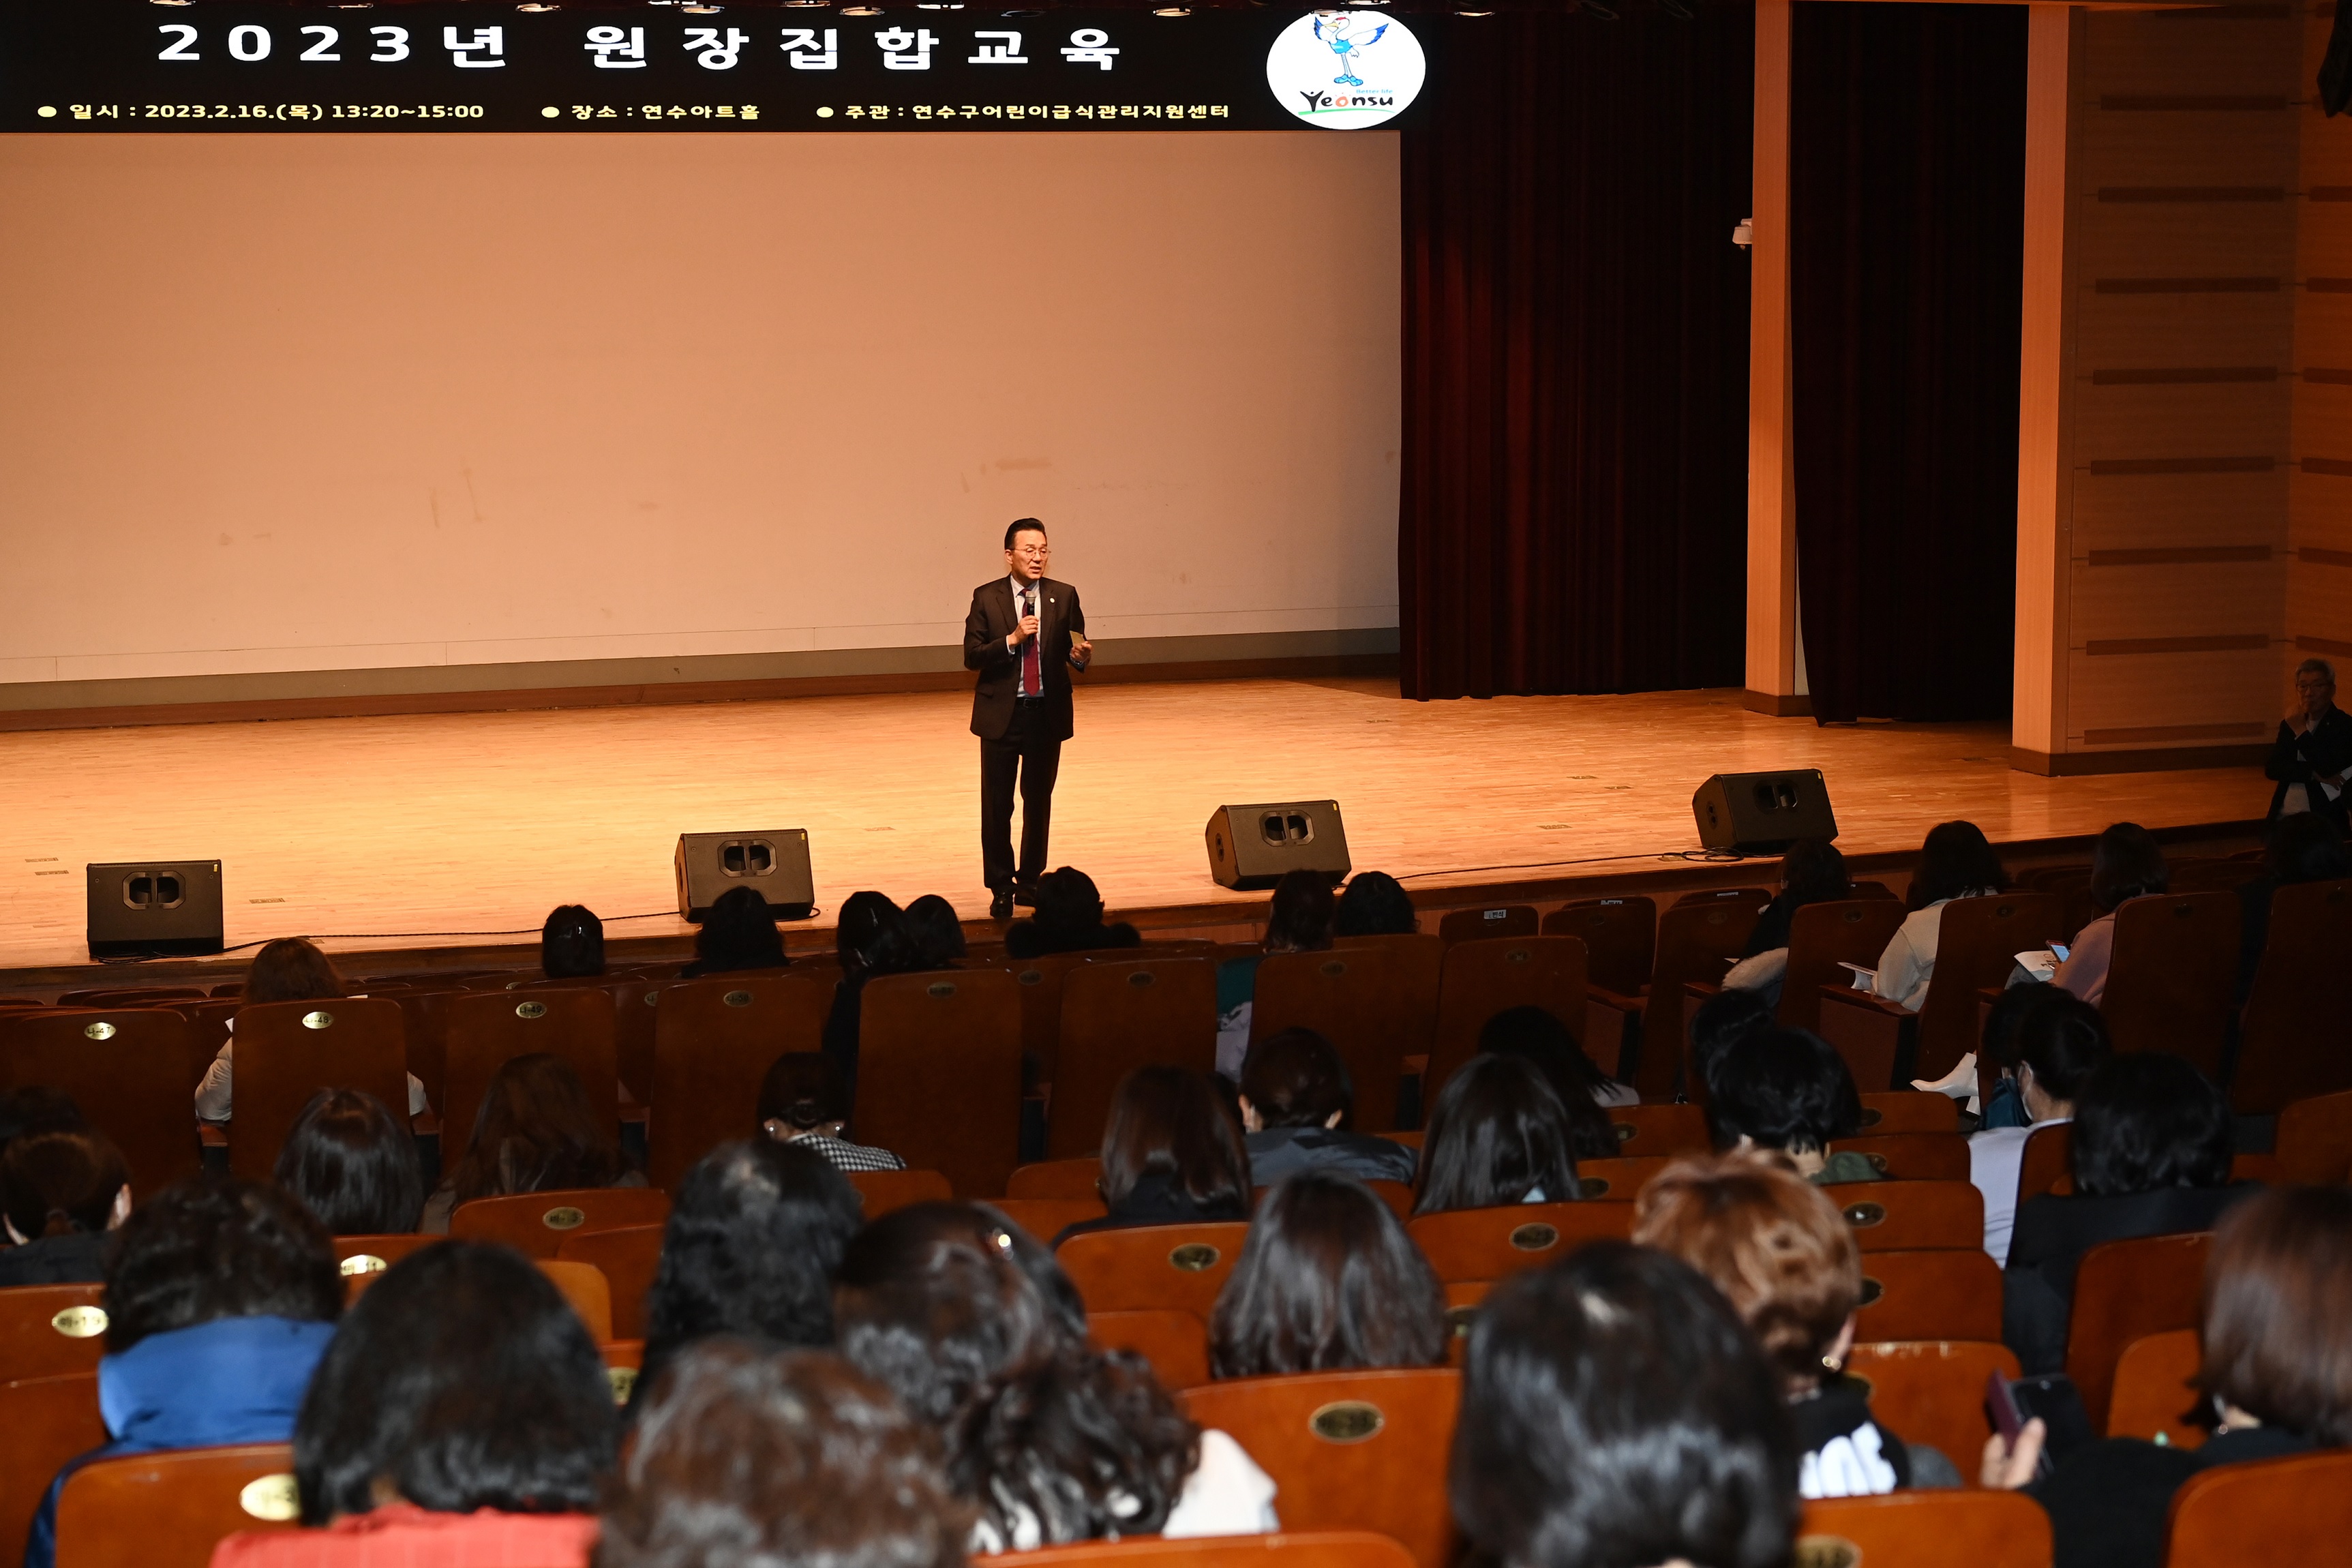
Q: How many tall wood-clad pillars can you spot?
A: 2